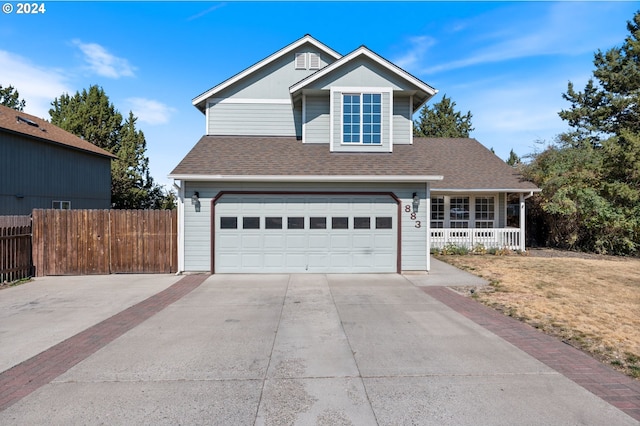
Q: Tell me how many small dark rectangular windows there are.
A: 8